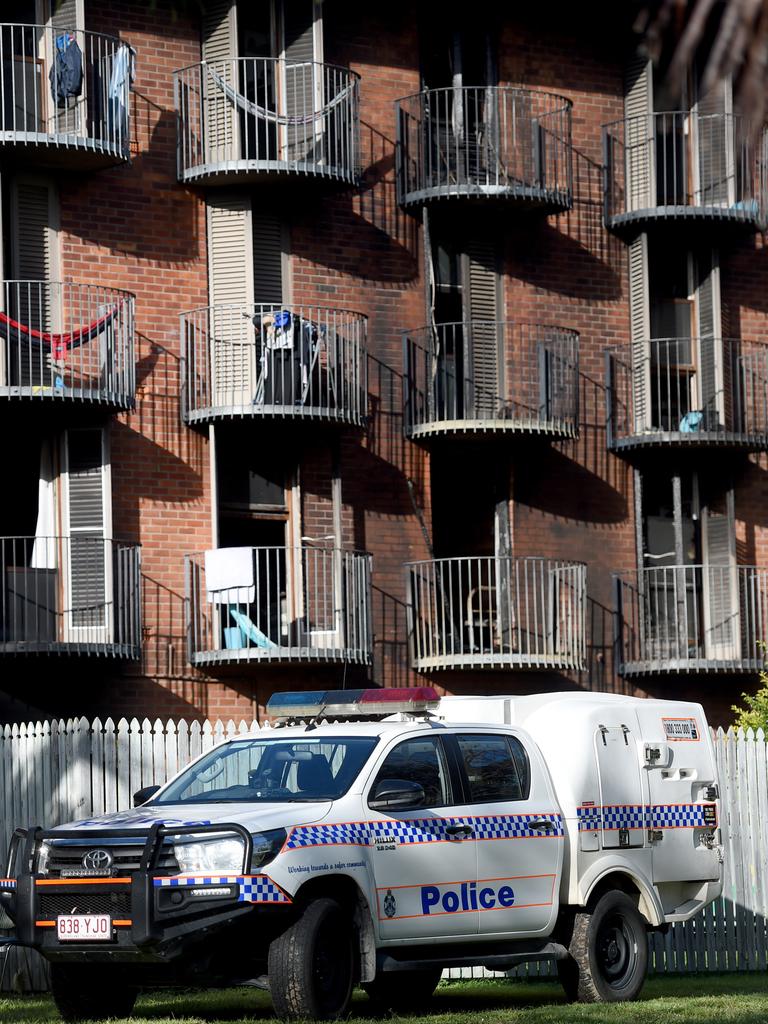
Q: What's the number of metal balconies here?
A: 12